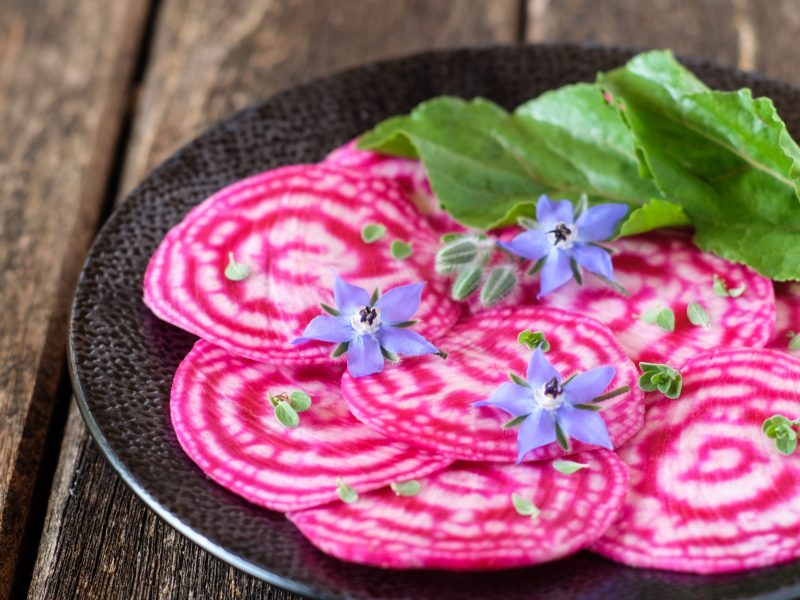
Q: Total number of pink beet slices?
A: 8